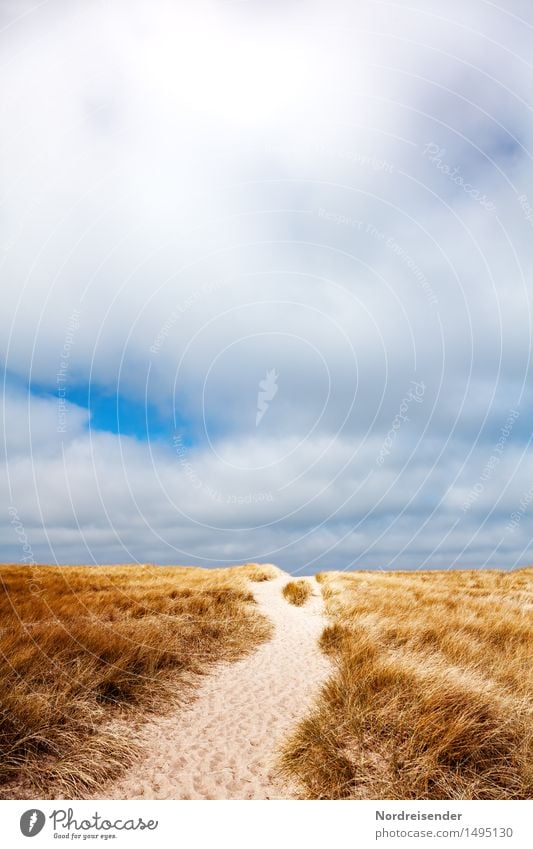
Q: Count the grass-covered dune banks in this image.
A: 2